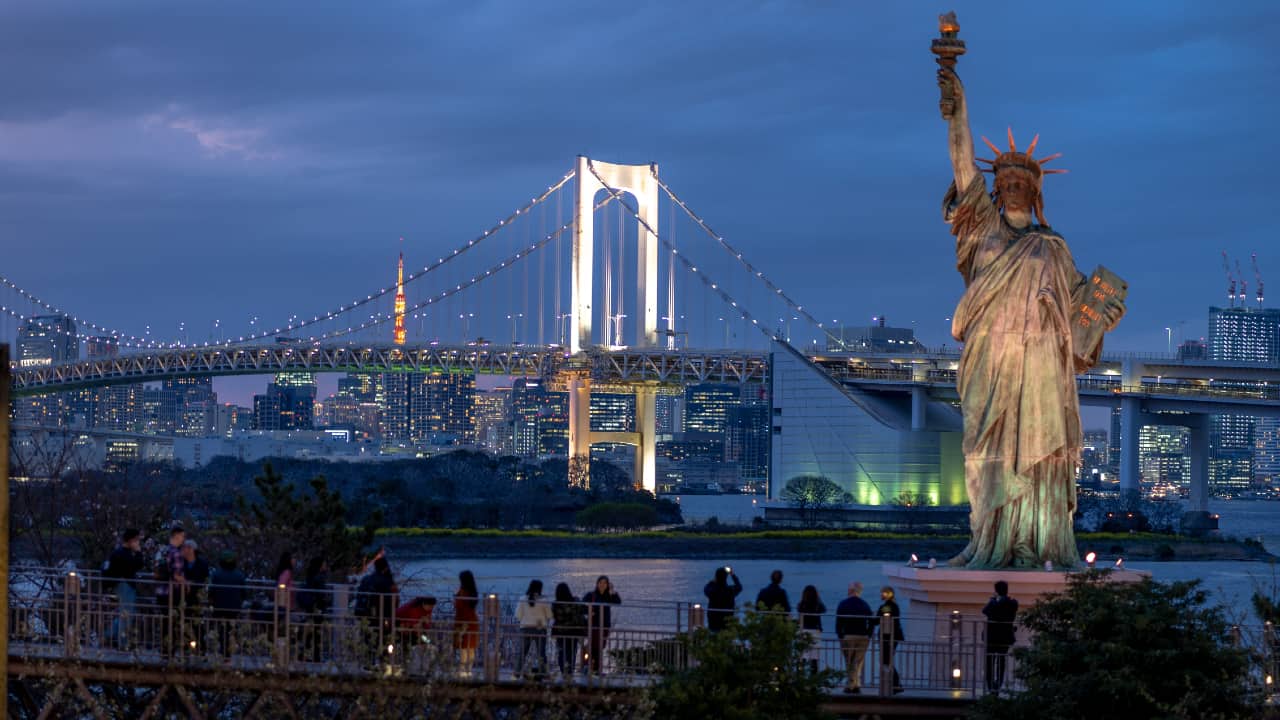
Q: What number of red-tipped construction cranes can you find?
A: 3